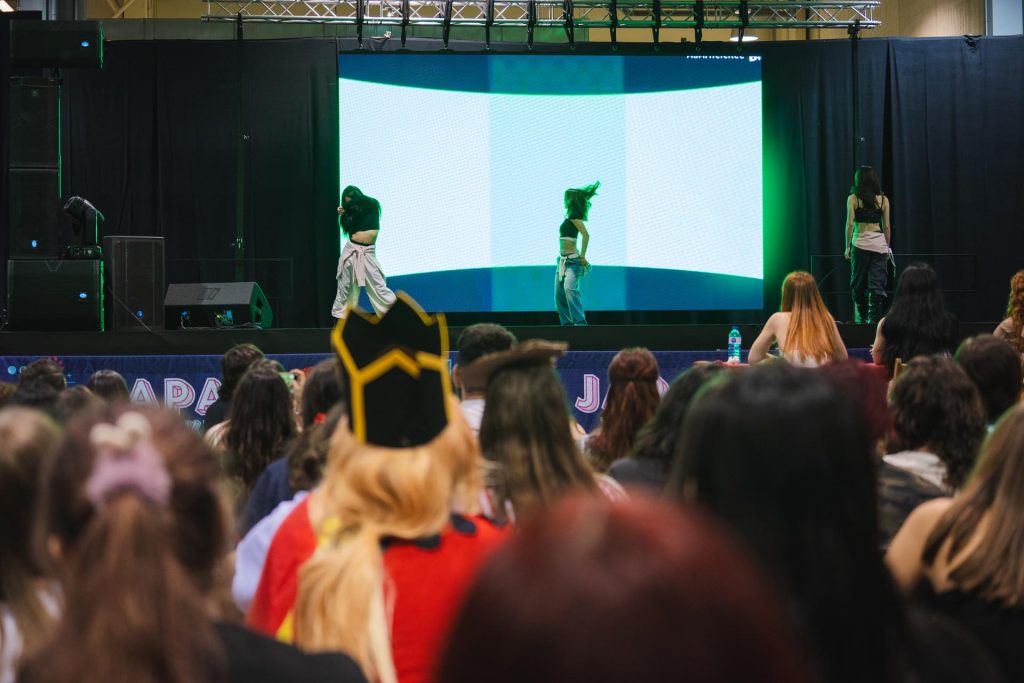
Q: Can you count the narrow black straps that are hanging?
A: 10